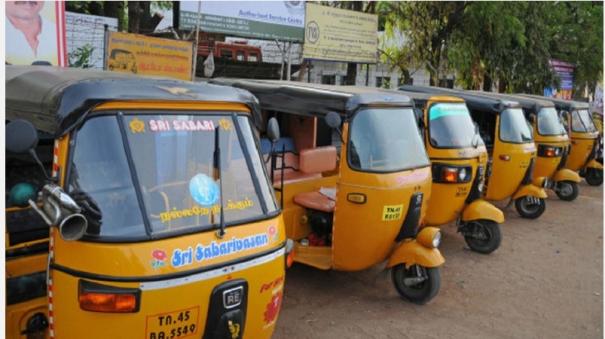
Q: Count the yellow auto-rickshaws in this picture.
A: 6